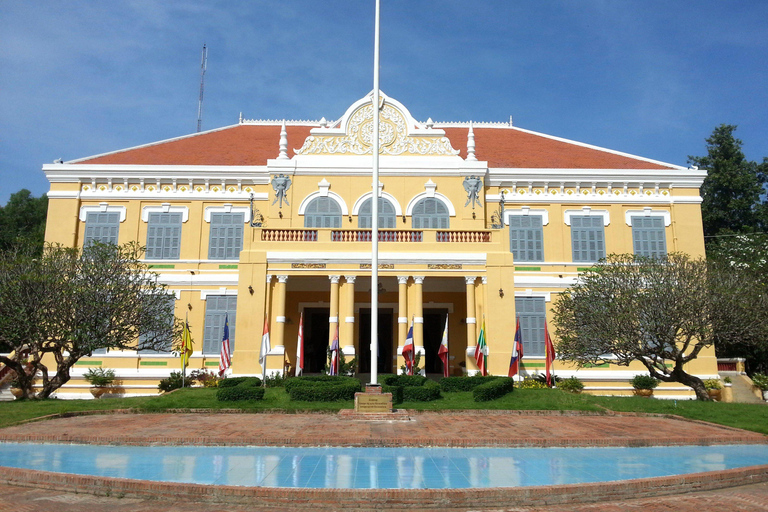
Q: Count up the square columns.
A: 2